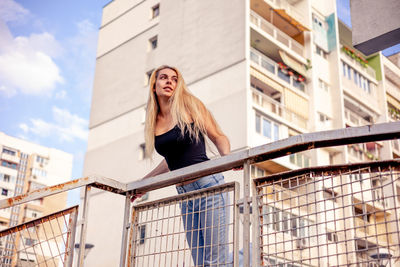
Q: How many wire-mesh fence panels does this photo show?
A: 3